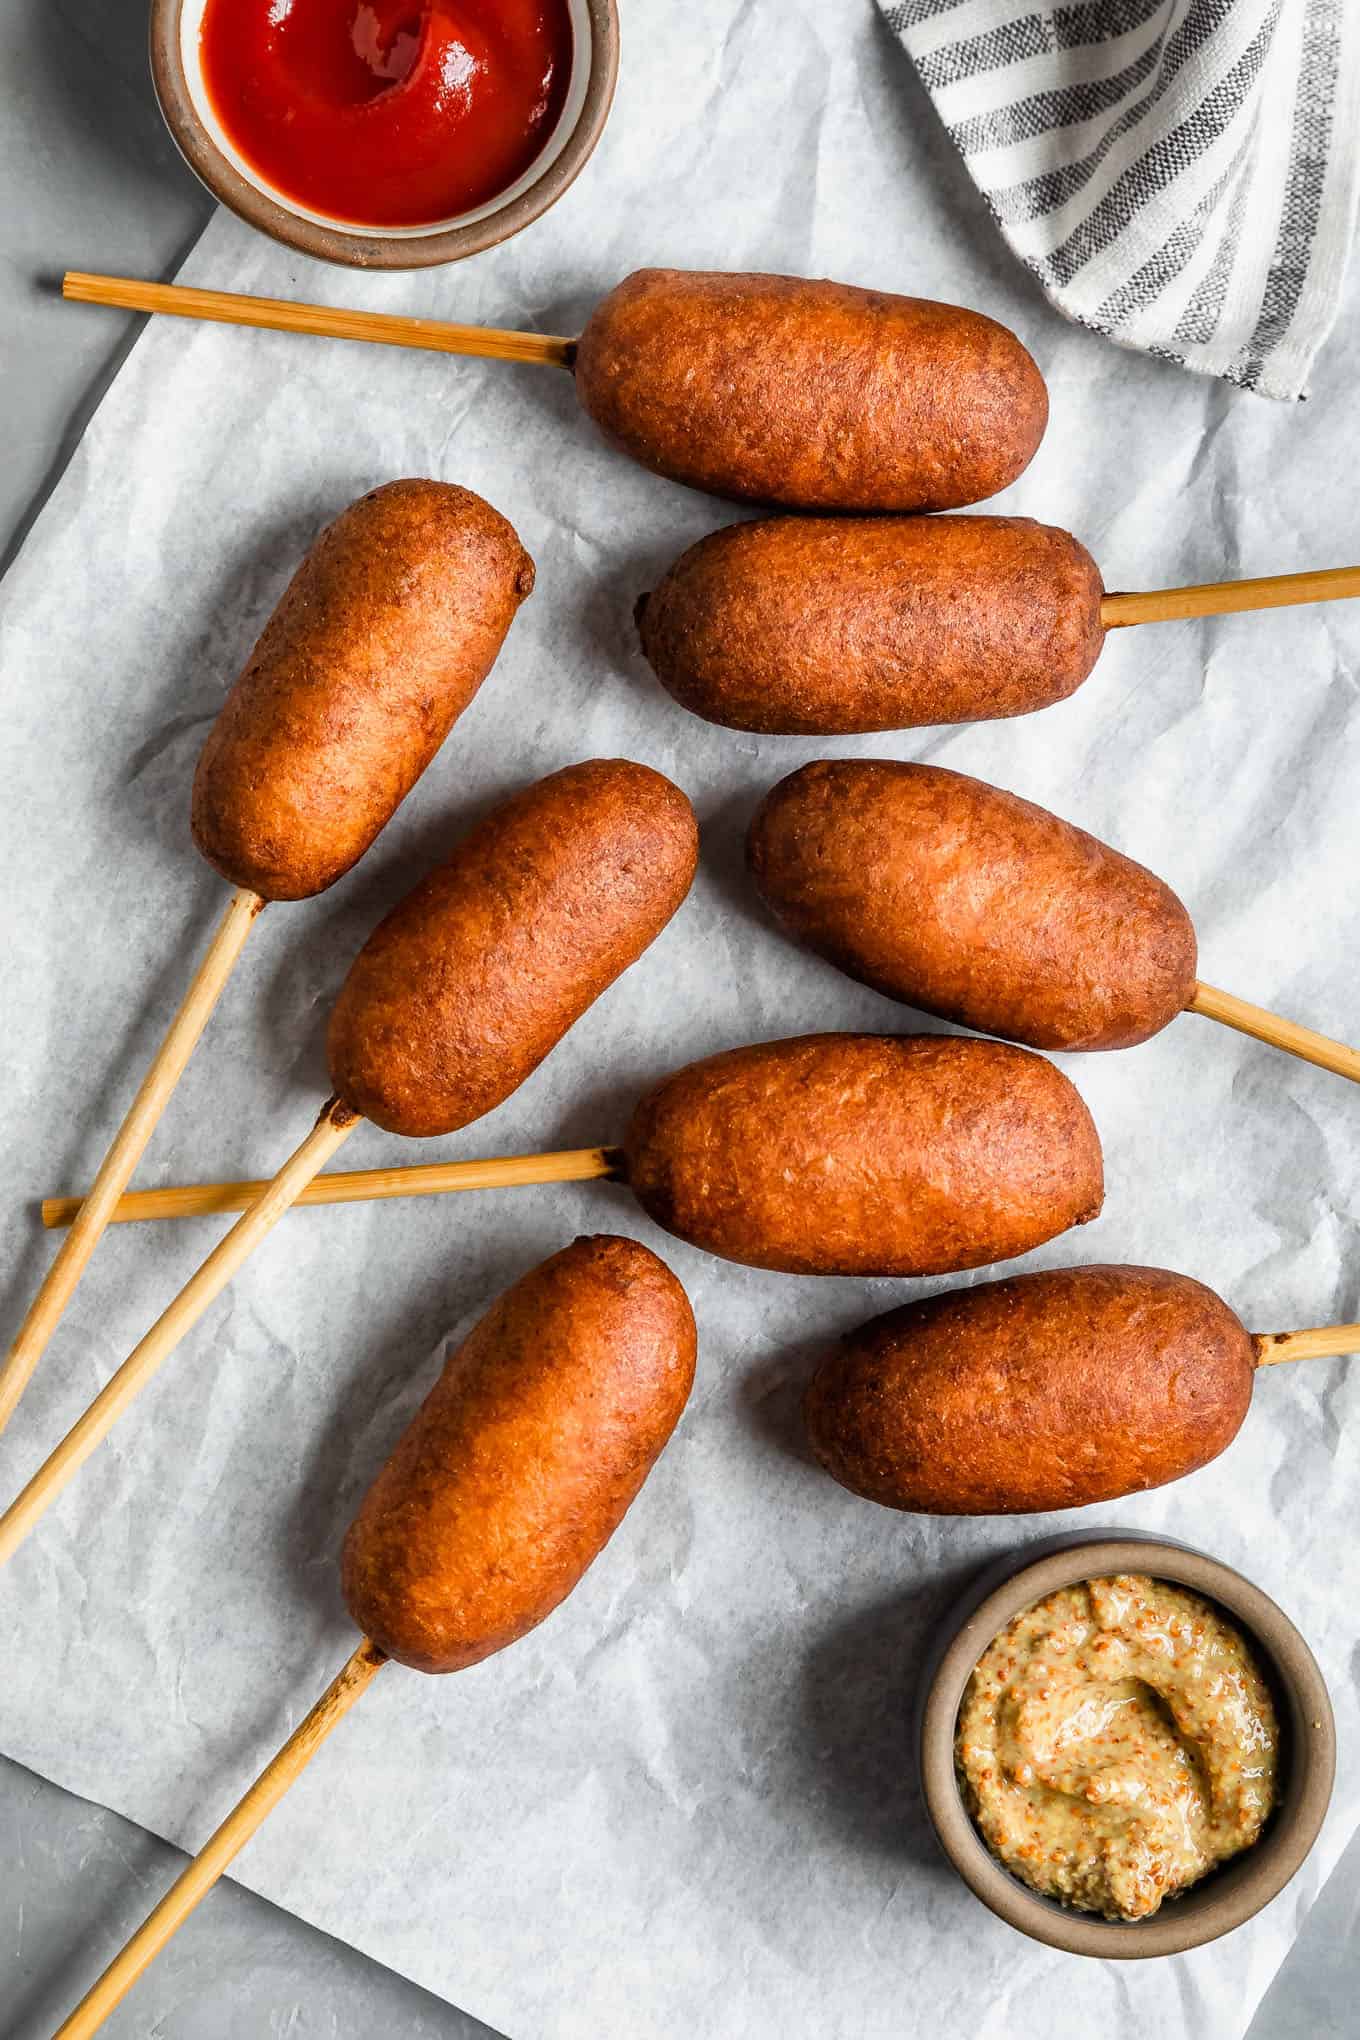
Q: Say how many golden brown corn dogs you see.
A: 8